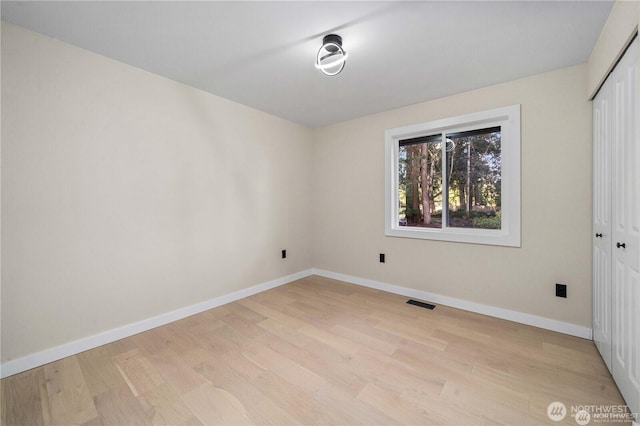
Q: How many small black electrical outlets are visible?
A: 3